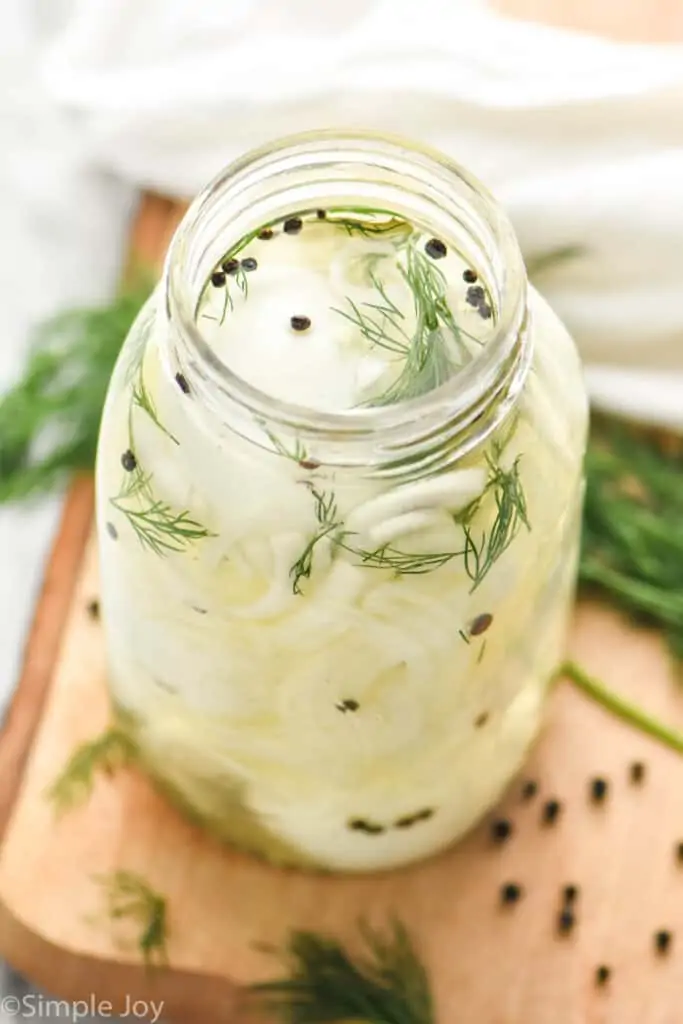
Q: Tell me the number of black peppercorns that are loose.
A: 12